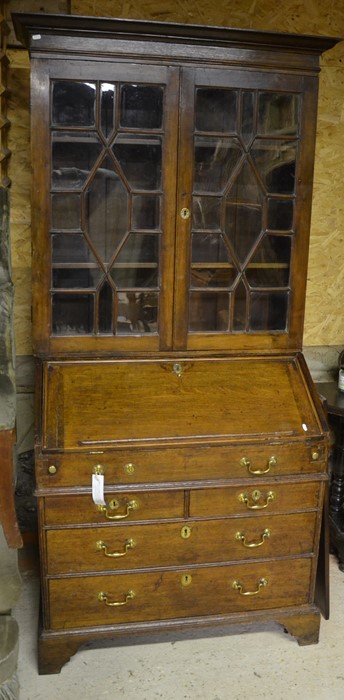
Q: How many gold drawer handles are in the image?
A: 7